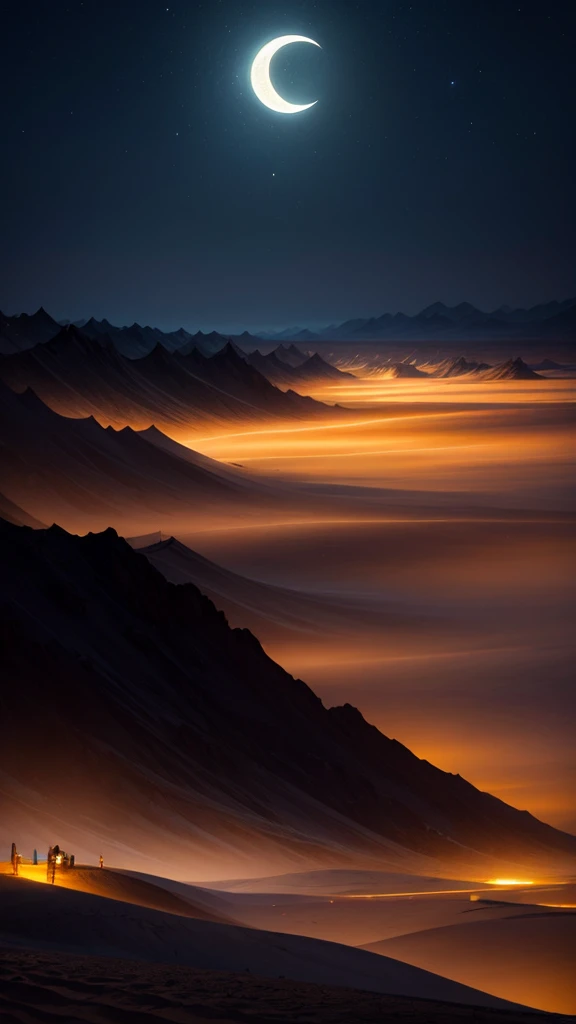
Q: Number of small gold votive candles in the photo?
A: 0